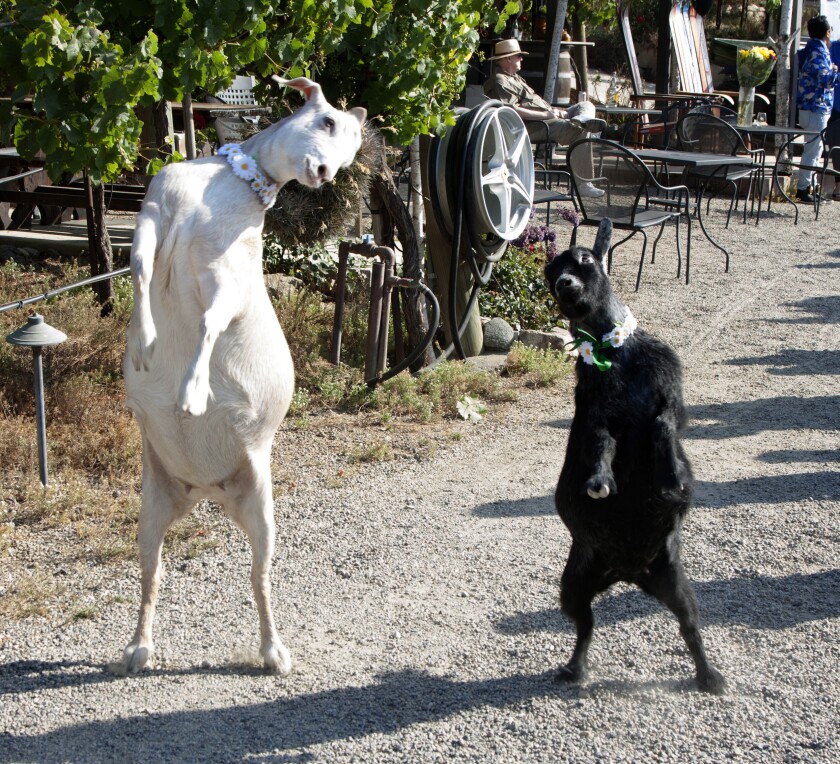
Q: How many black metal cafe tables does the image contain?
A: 3